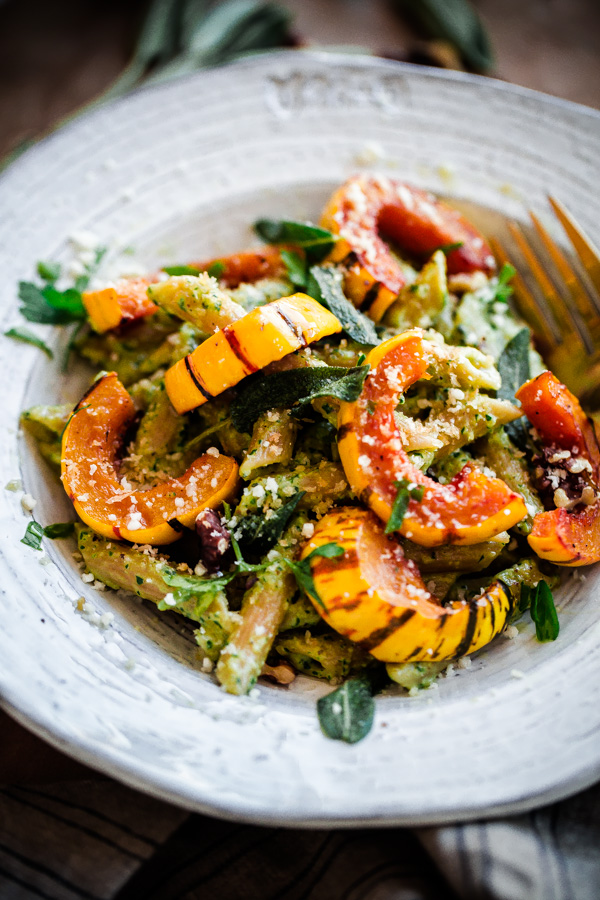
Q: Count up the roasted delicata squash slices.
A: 7